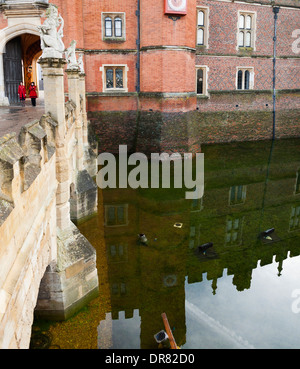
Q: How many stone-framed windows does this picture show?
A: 6